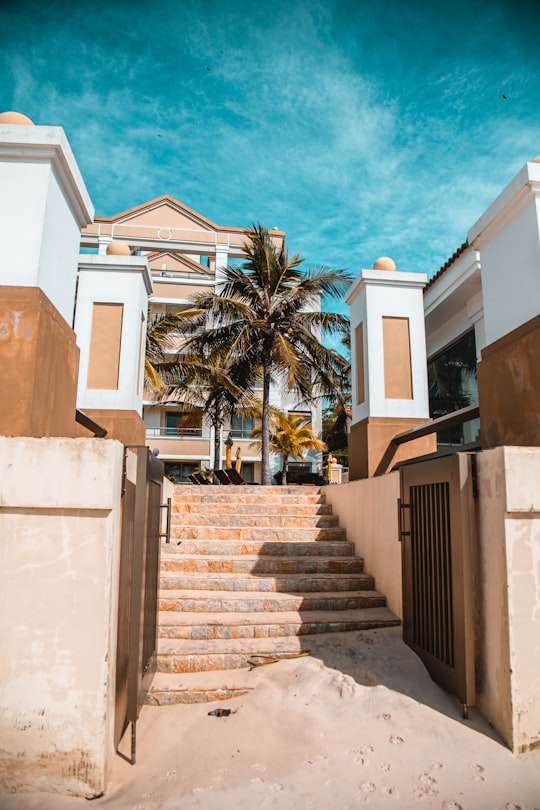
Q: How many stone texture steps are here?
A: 12